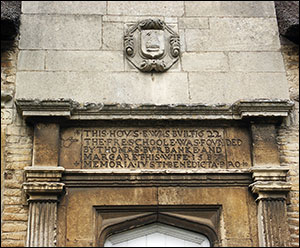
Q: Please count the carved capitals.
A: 2